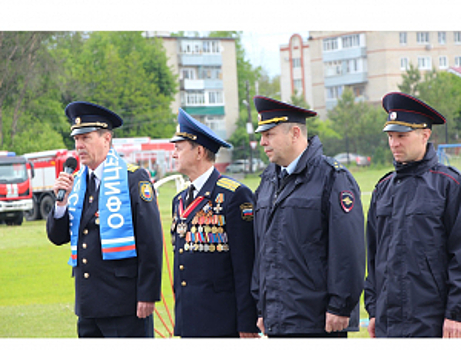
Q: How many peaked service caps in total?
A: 4